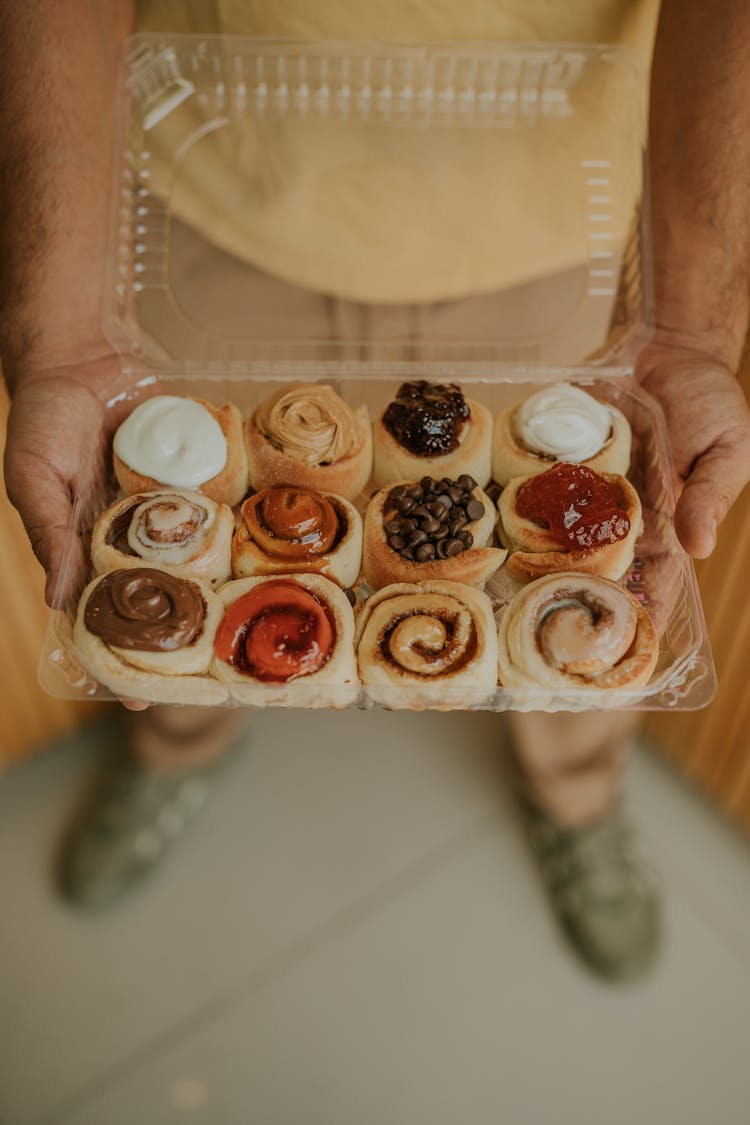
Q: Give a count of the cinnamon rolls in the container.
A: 12